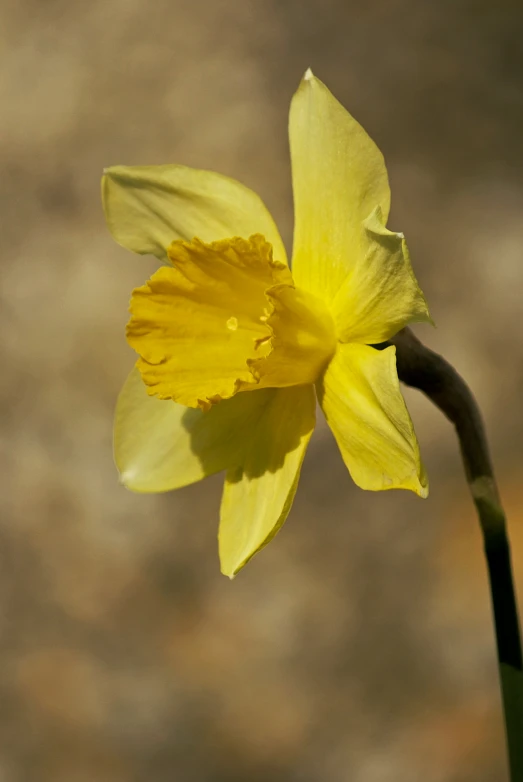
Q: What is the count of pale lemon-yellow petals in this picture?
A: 6